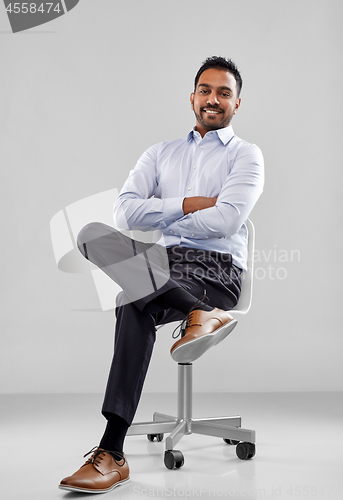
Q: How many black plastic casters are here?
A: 4